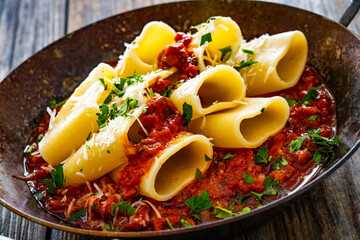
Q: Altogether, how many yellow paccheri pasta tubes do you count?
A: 9